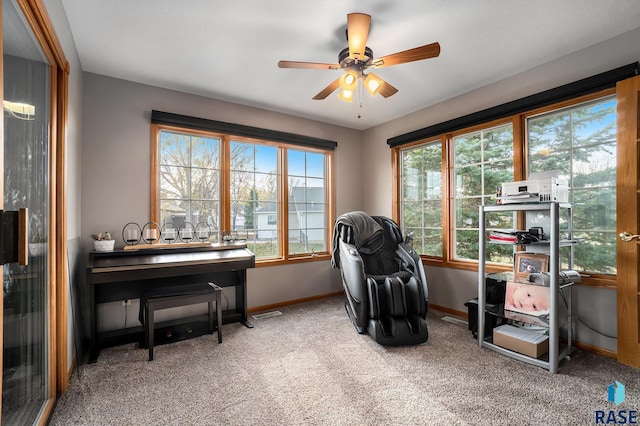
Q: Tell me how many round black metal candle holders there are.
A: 5